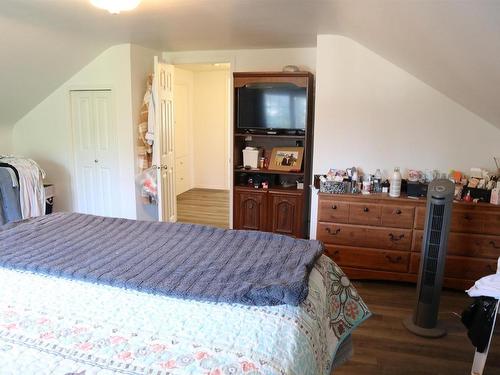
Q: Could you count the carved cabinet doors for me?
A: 2